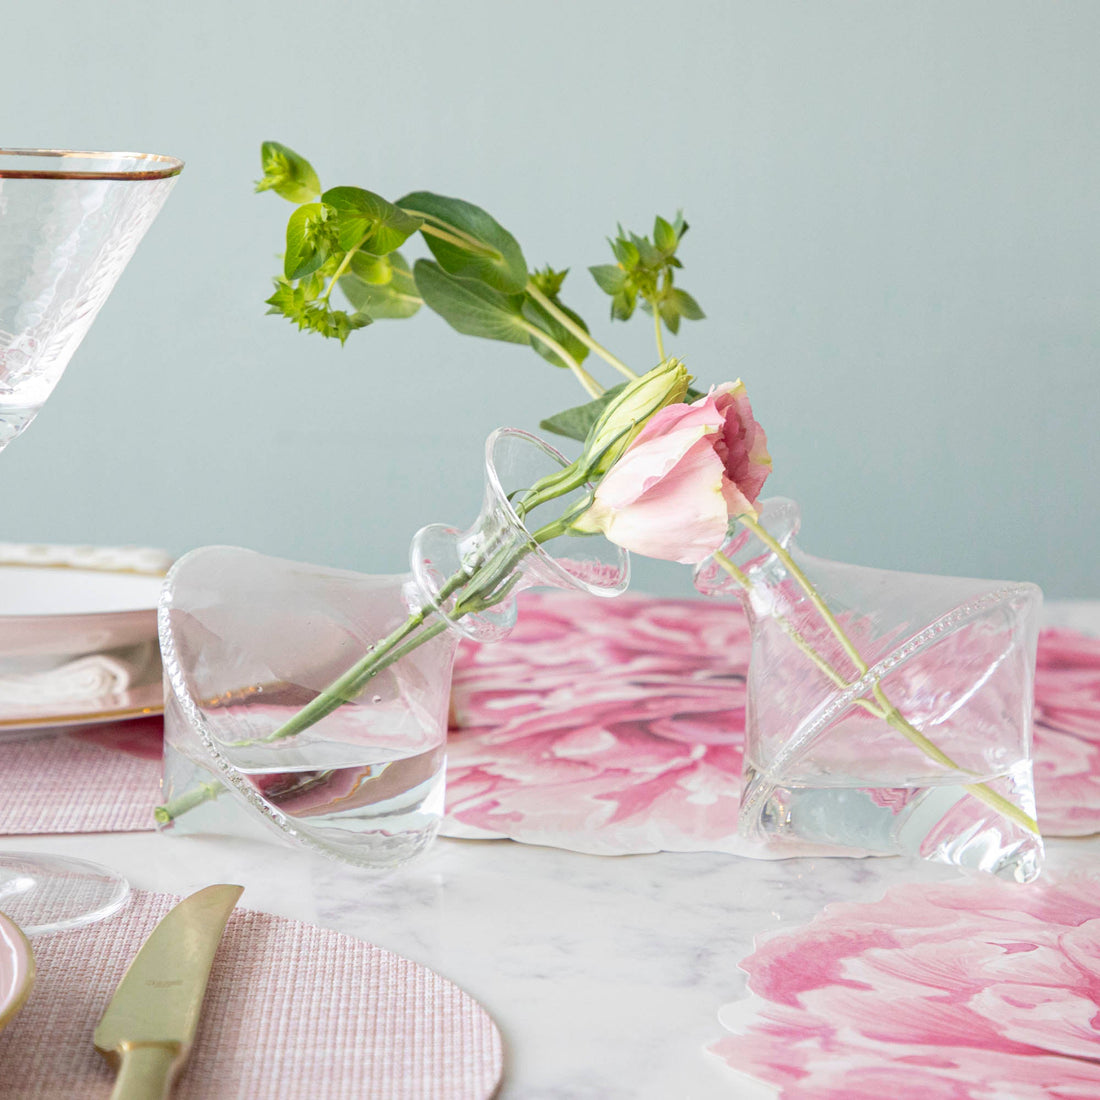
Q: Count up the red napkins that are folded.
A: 0